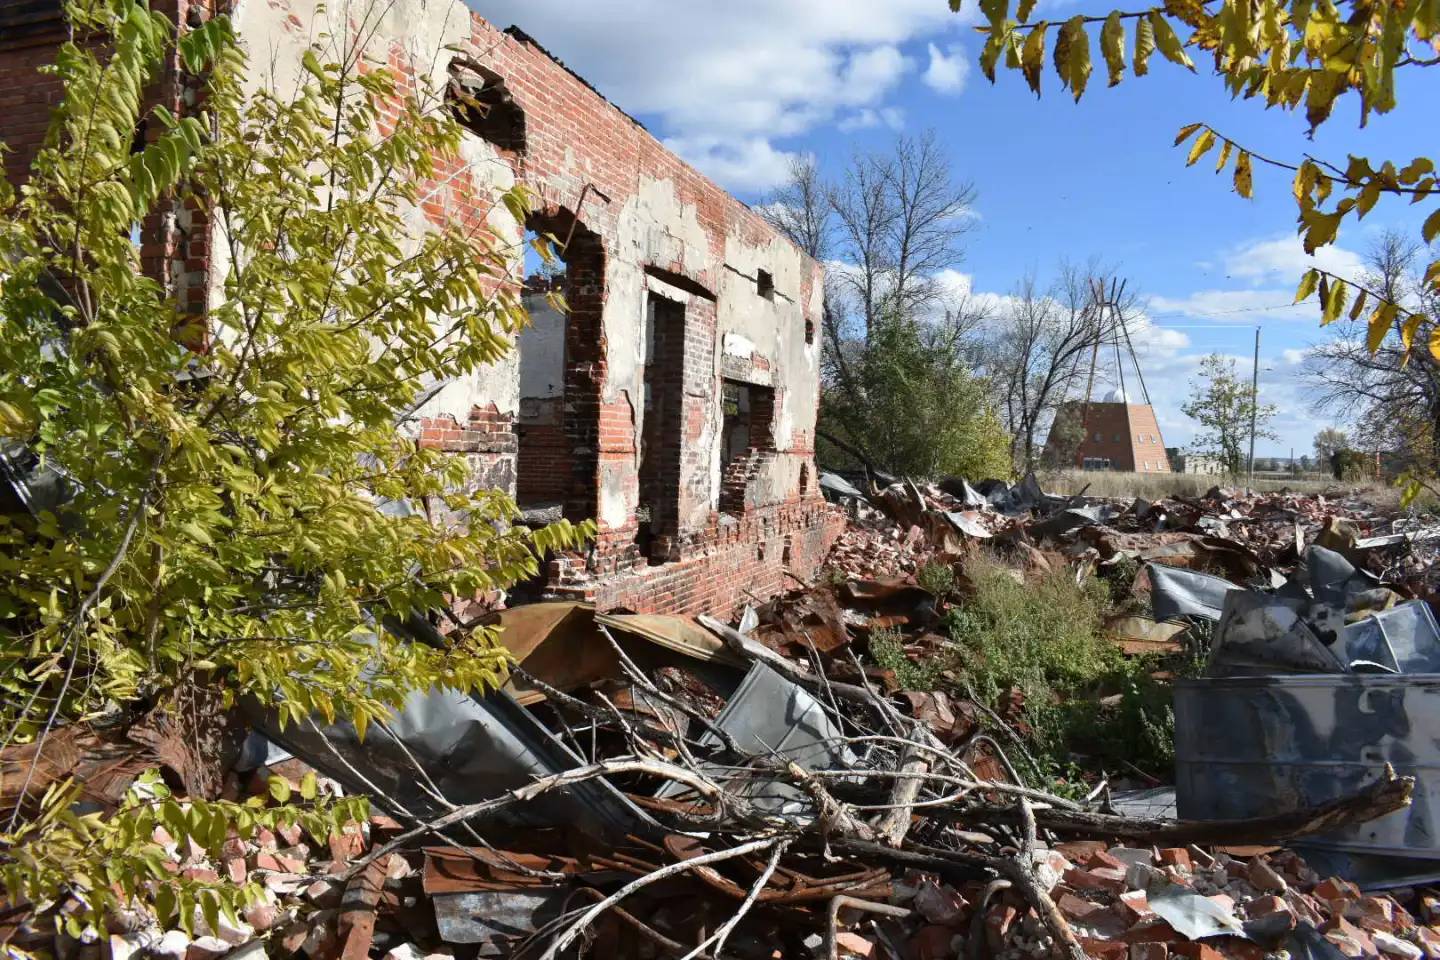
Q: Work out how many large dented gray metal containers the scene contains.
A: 1